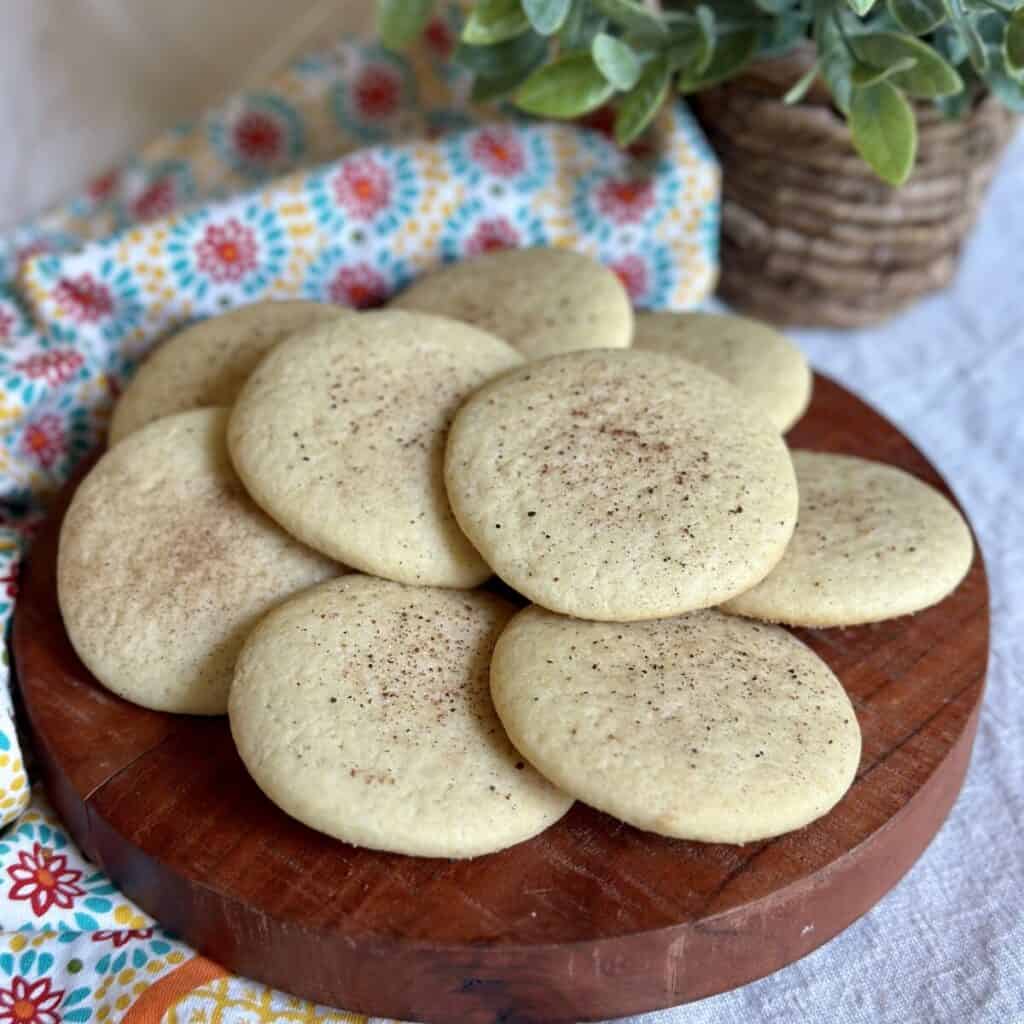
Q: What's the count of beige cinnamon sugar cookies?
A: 9